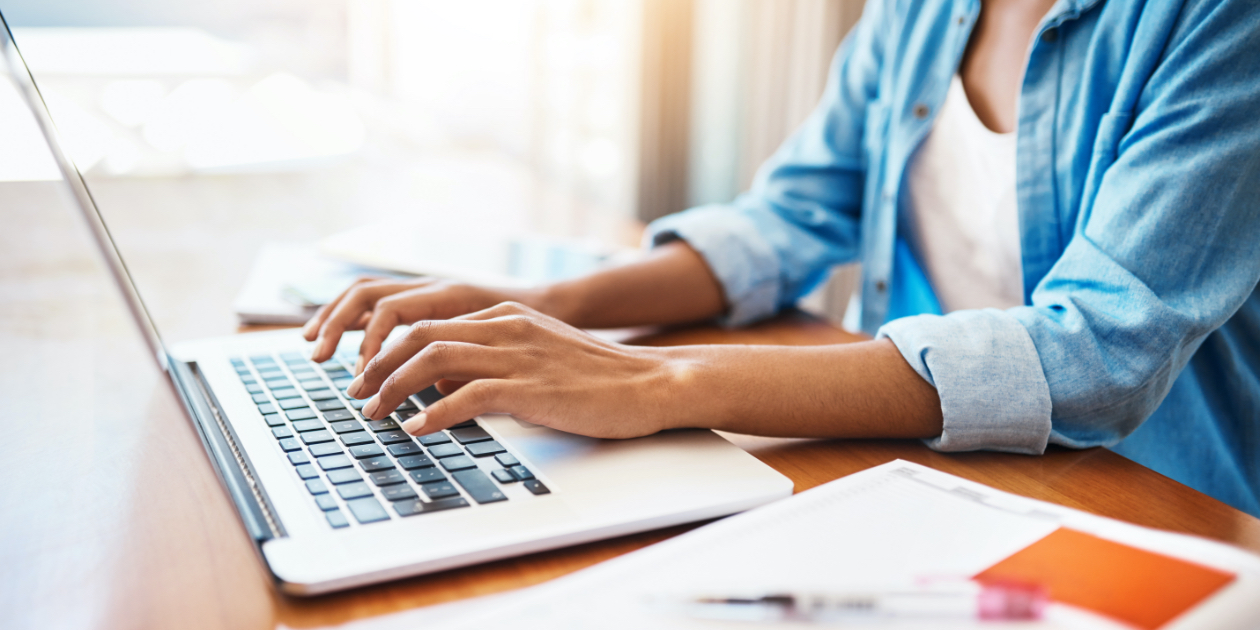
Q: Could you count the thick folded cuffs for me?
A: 2